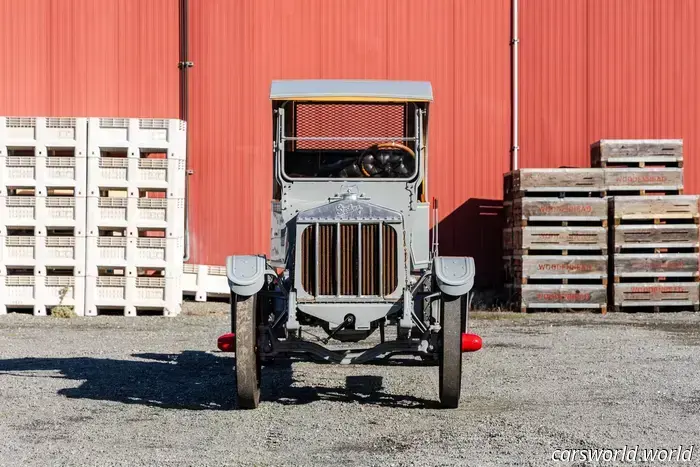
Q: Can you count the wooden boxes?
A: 11